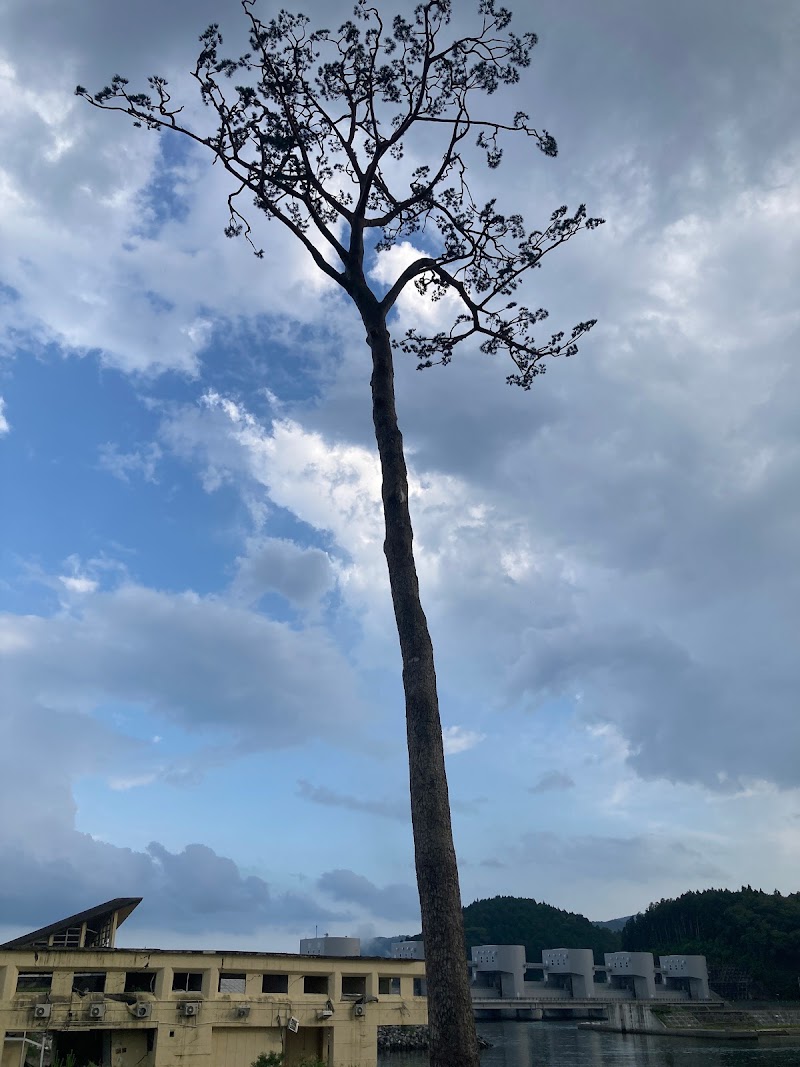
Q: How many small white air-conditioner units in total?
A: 8